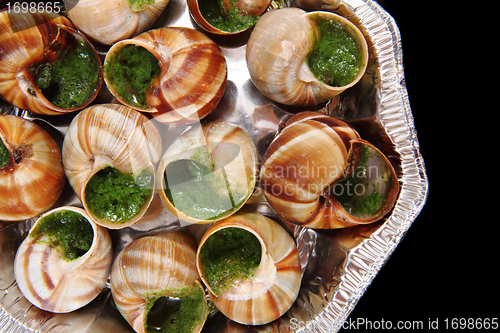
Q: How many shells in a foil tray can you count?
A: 12